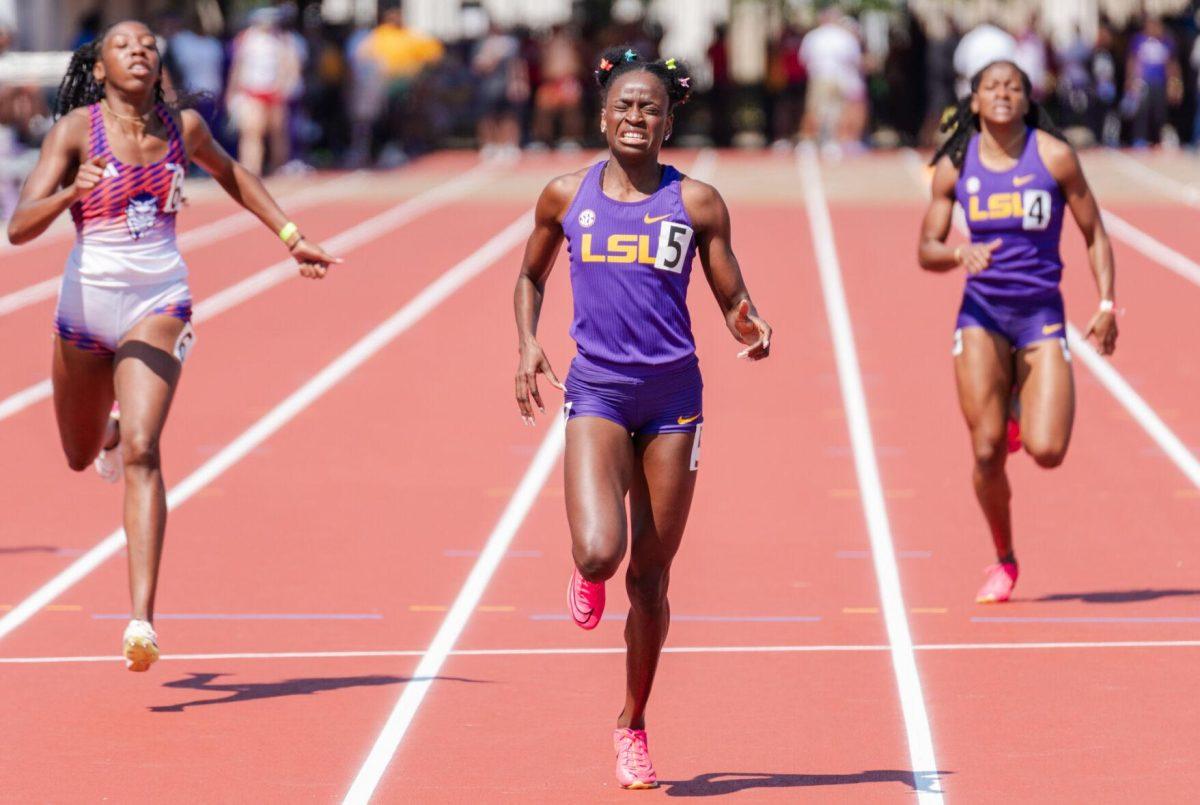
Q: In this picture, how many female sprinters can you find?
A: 3